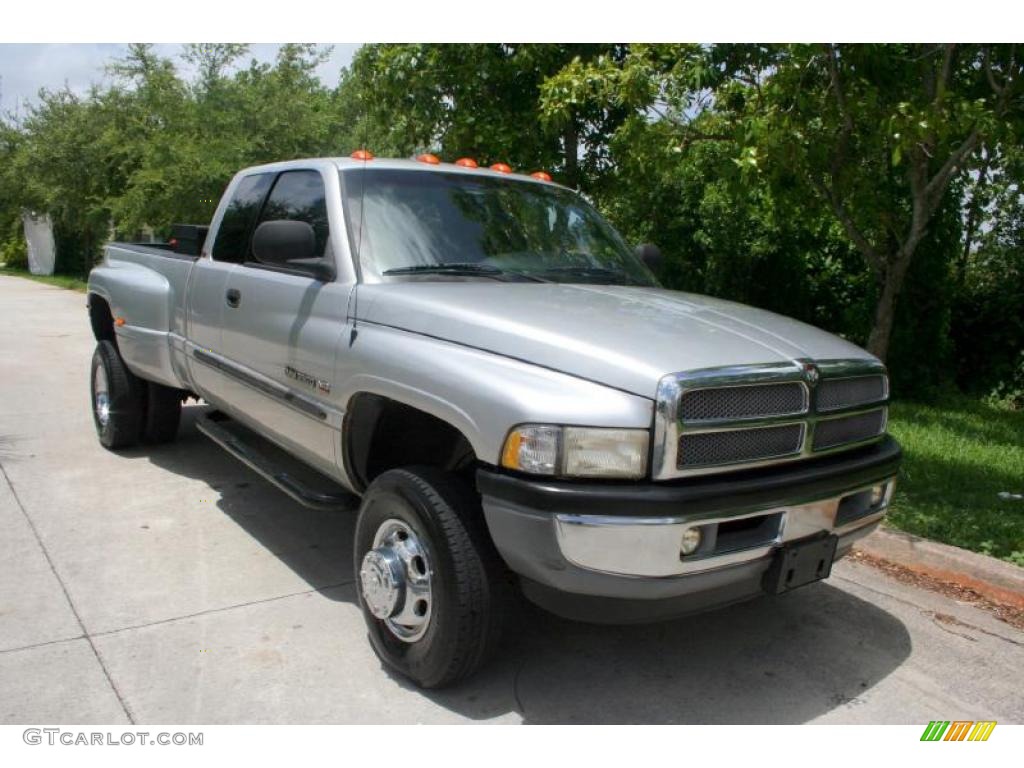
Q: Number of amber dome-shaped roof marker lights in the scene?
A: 5